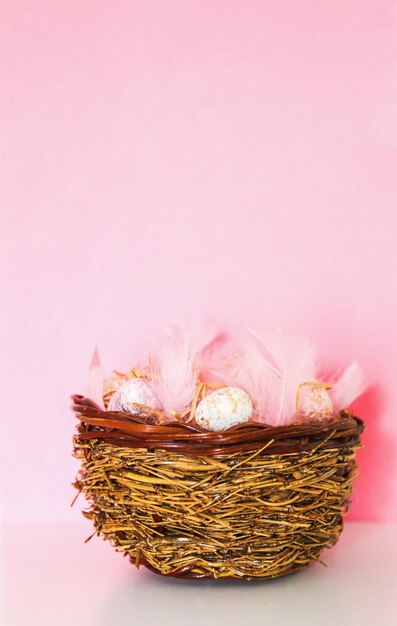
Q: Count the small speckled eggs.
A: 3